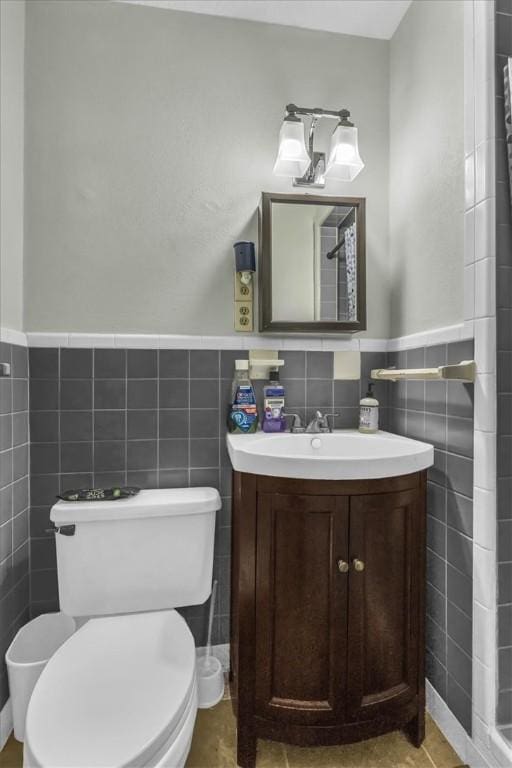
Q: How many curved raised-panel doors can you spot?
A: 2